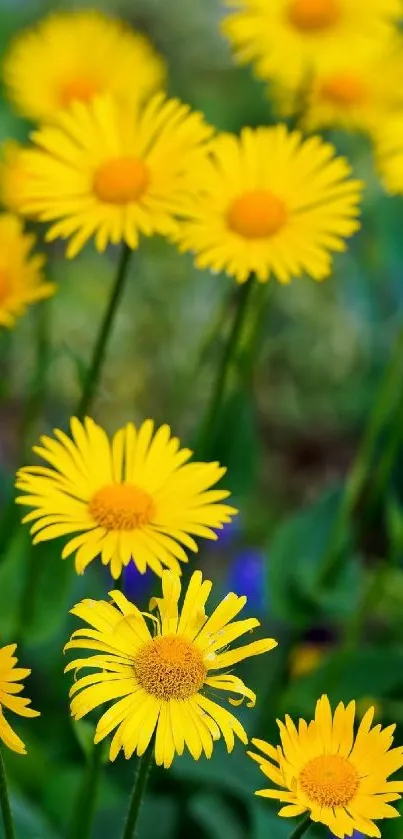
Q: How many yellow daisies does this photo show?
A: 12